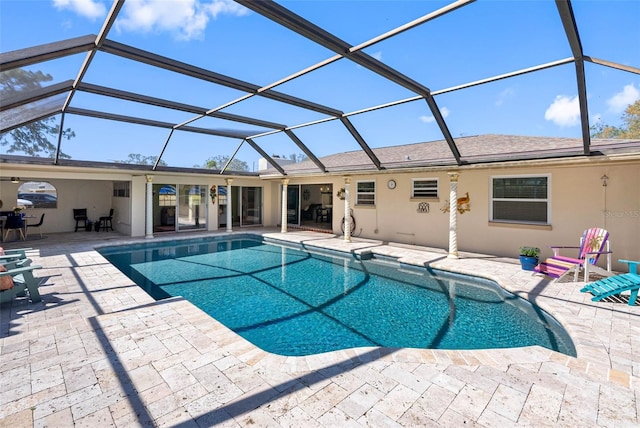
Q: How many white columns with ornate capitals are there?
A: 5